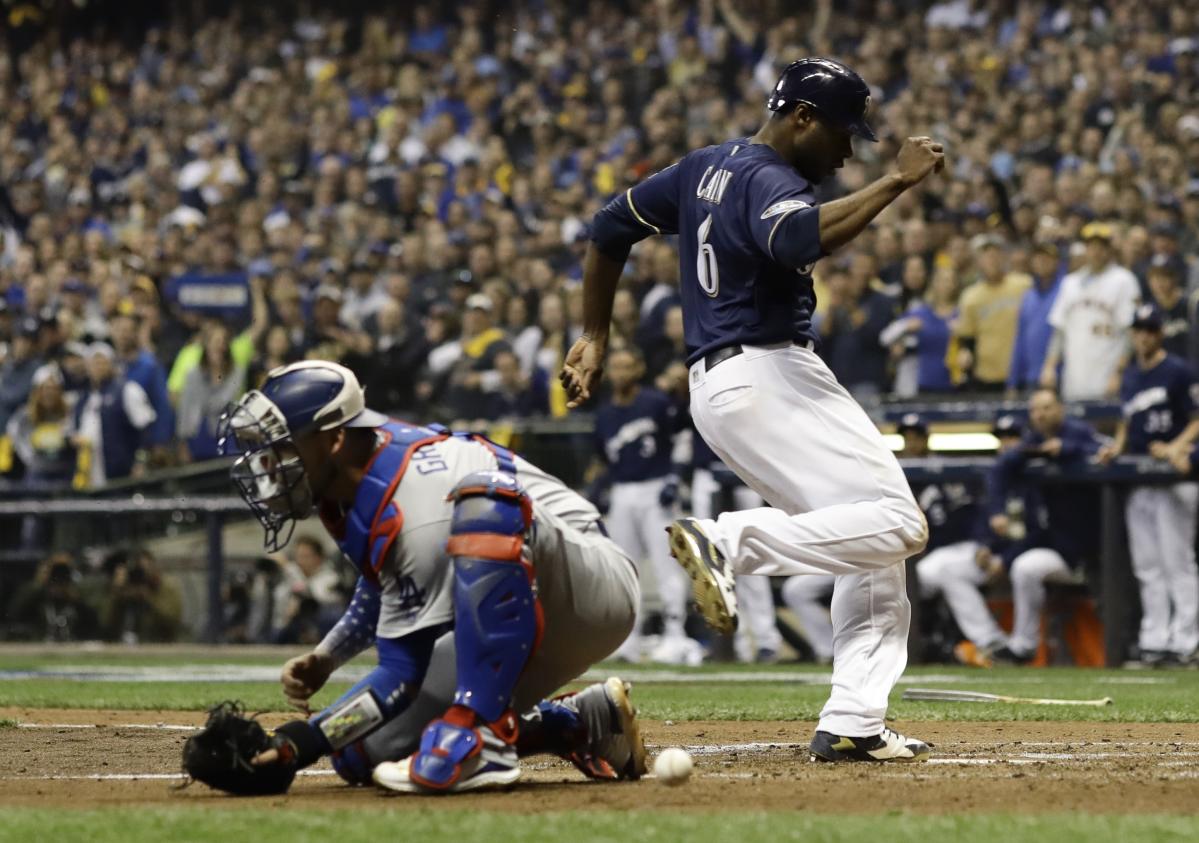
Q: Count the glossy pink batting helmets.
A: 0